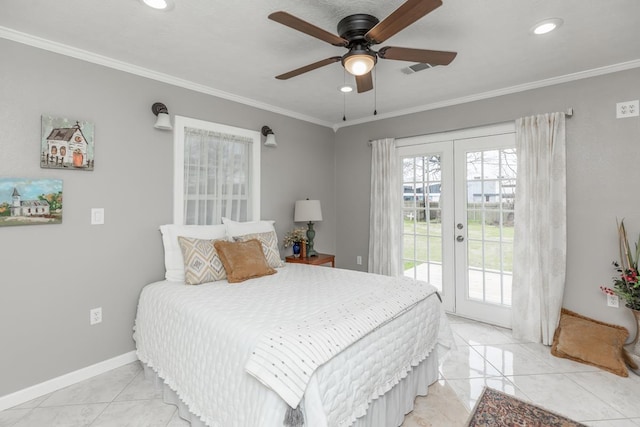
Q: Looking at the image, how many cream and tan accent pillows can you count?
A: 2